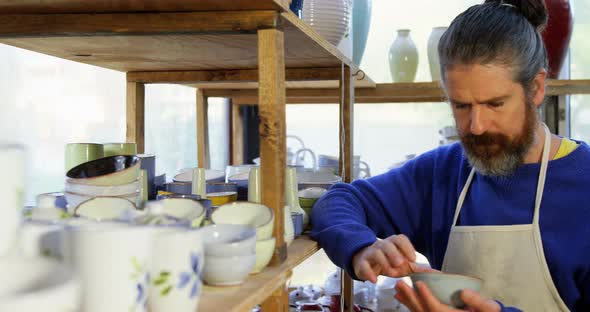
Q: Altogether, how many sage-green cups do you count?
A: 2